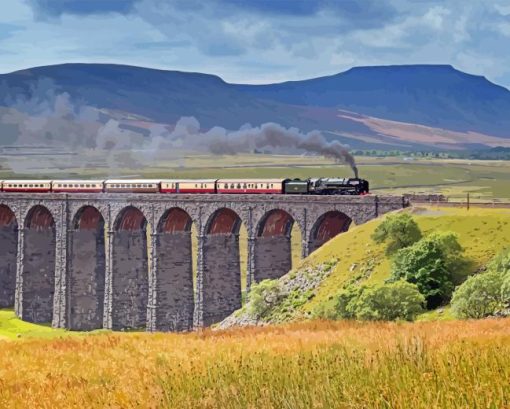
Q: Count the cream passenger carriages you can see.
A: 5